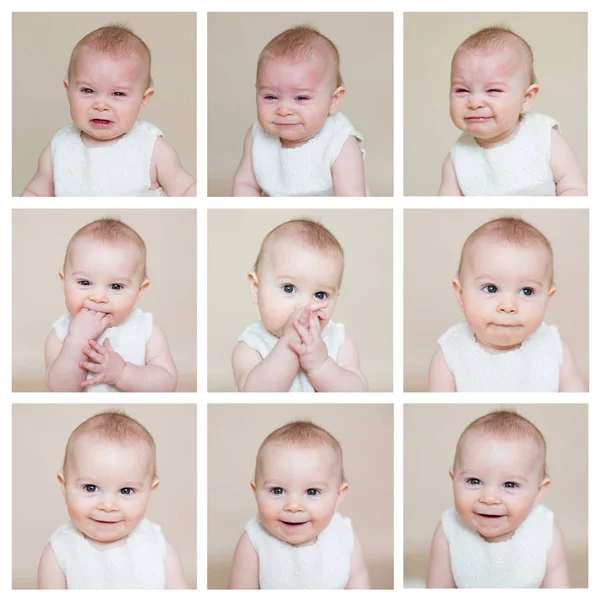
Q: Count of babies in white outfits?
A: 9